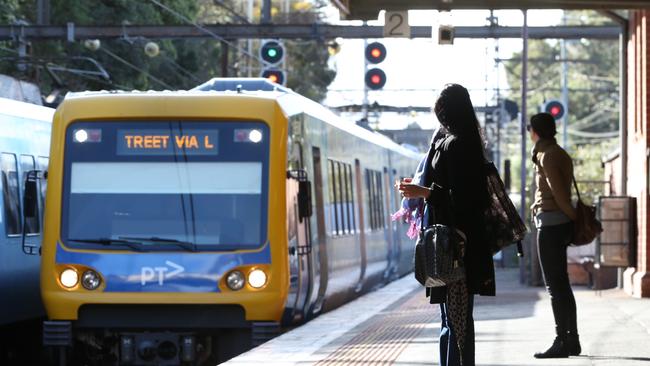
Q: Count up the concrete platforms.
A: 1